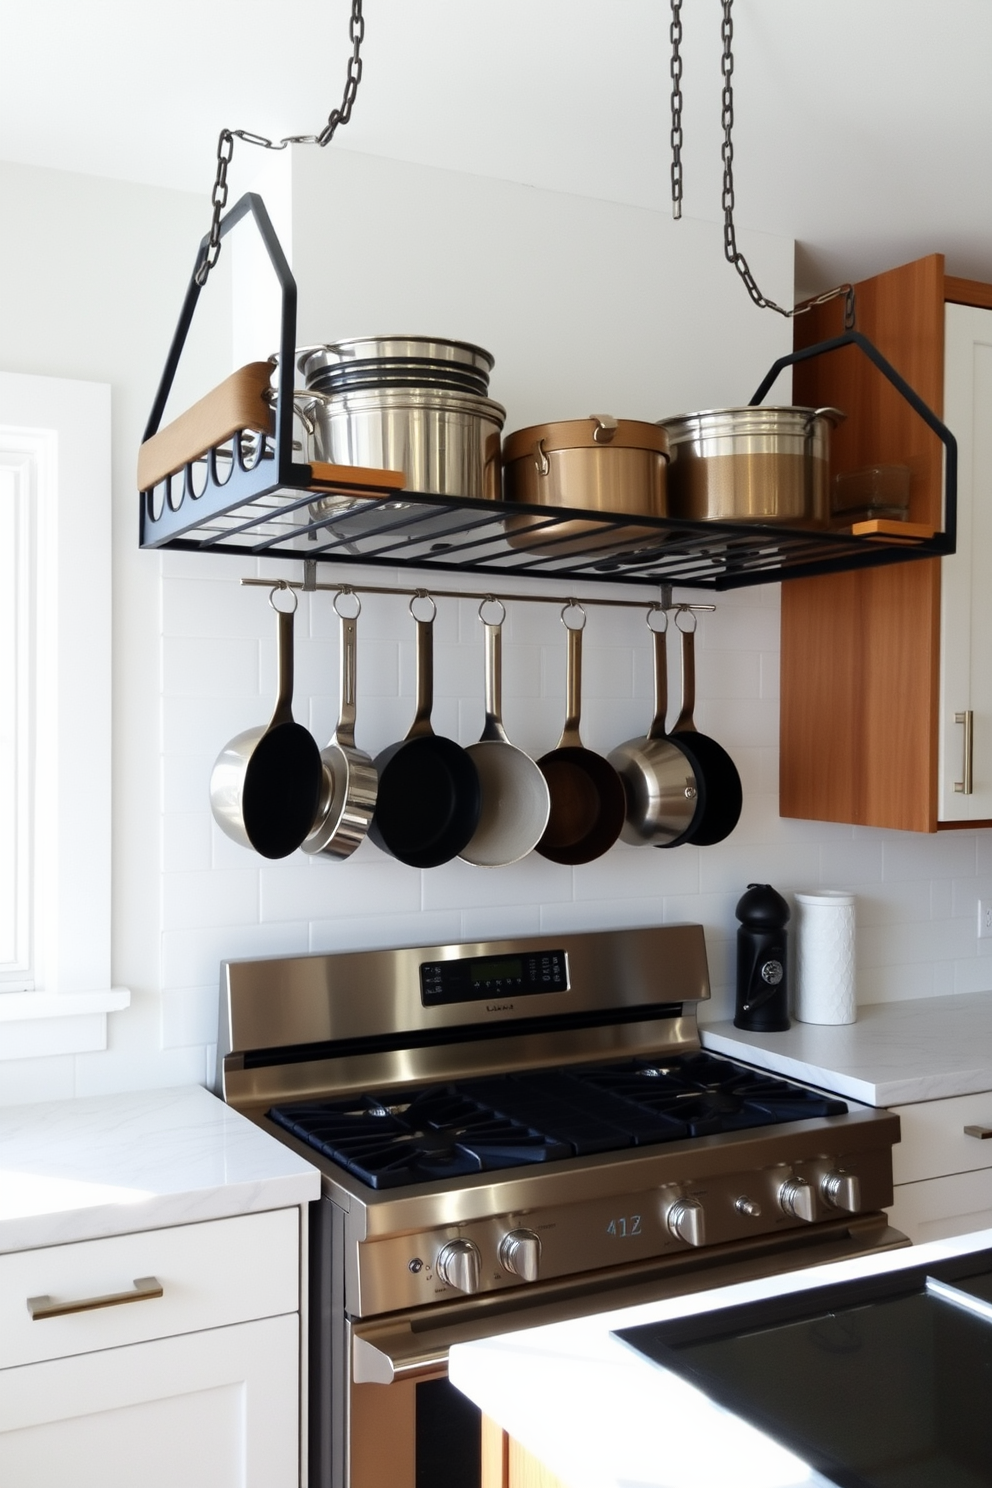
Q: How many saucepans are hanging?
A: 7